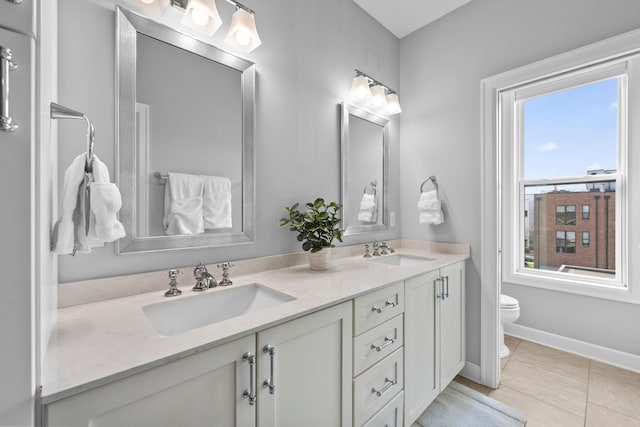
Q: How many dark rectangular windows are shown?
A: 4